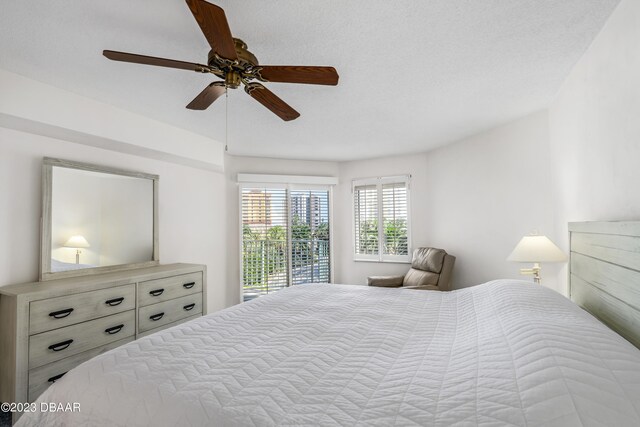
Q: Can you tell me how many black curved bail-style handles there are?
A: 9